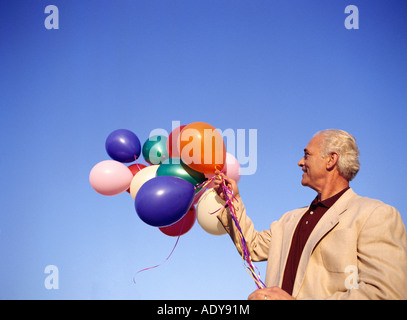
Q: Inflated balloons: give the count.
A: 12